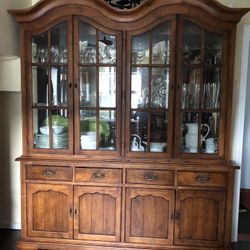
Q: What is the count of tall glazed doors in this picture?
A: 4